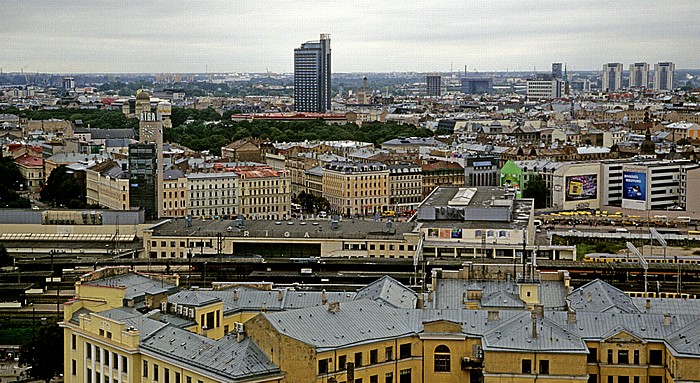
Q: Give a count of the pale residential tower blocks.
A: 3